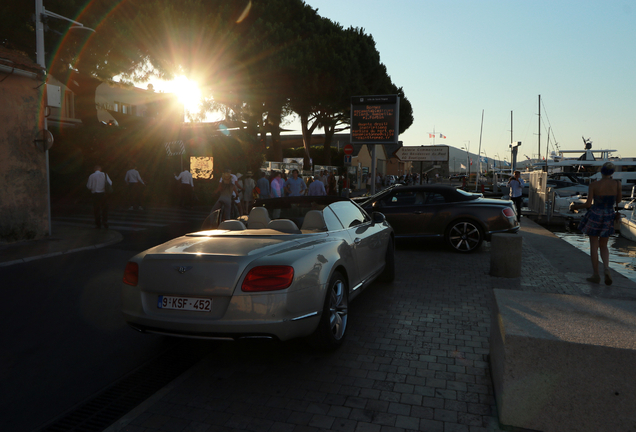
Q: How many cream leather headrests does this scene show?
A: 4